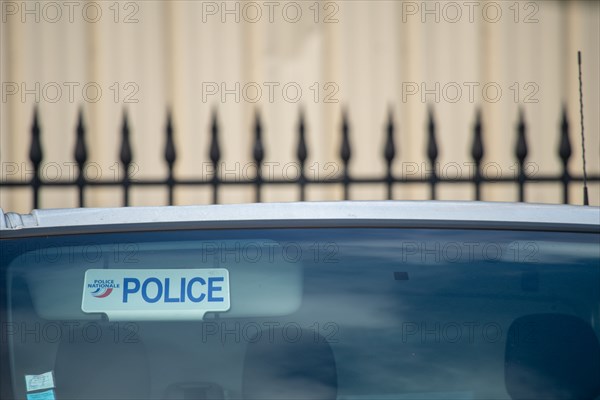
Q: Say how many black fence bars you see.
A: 13